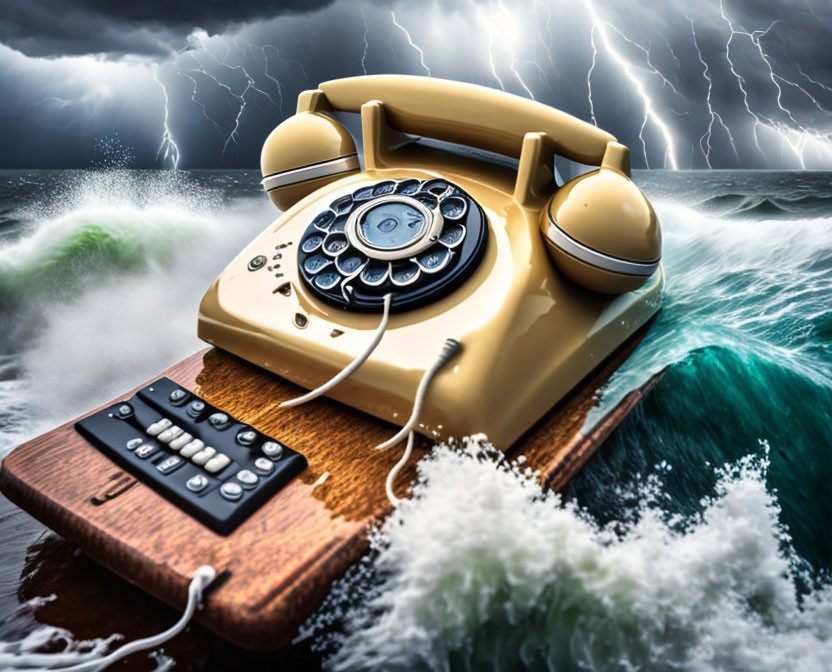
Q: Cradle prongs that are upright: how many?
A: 2